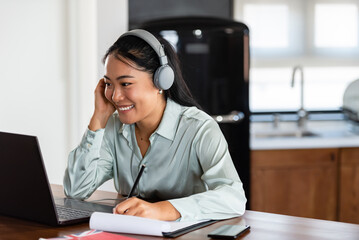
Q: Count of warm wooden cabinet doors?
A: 2